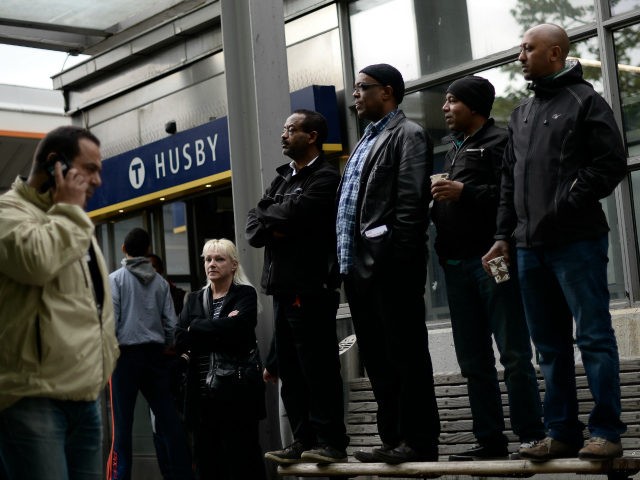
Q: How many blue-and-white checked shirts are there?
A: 1